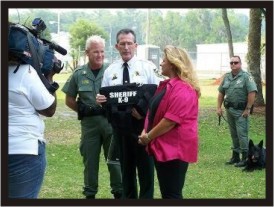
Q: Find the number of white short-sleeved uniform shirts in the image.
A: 1